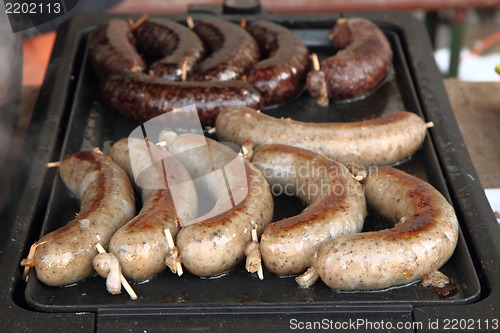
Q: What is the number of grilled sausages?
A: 12